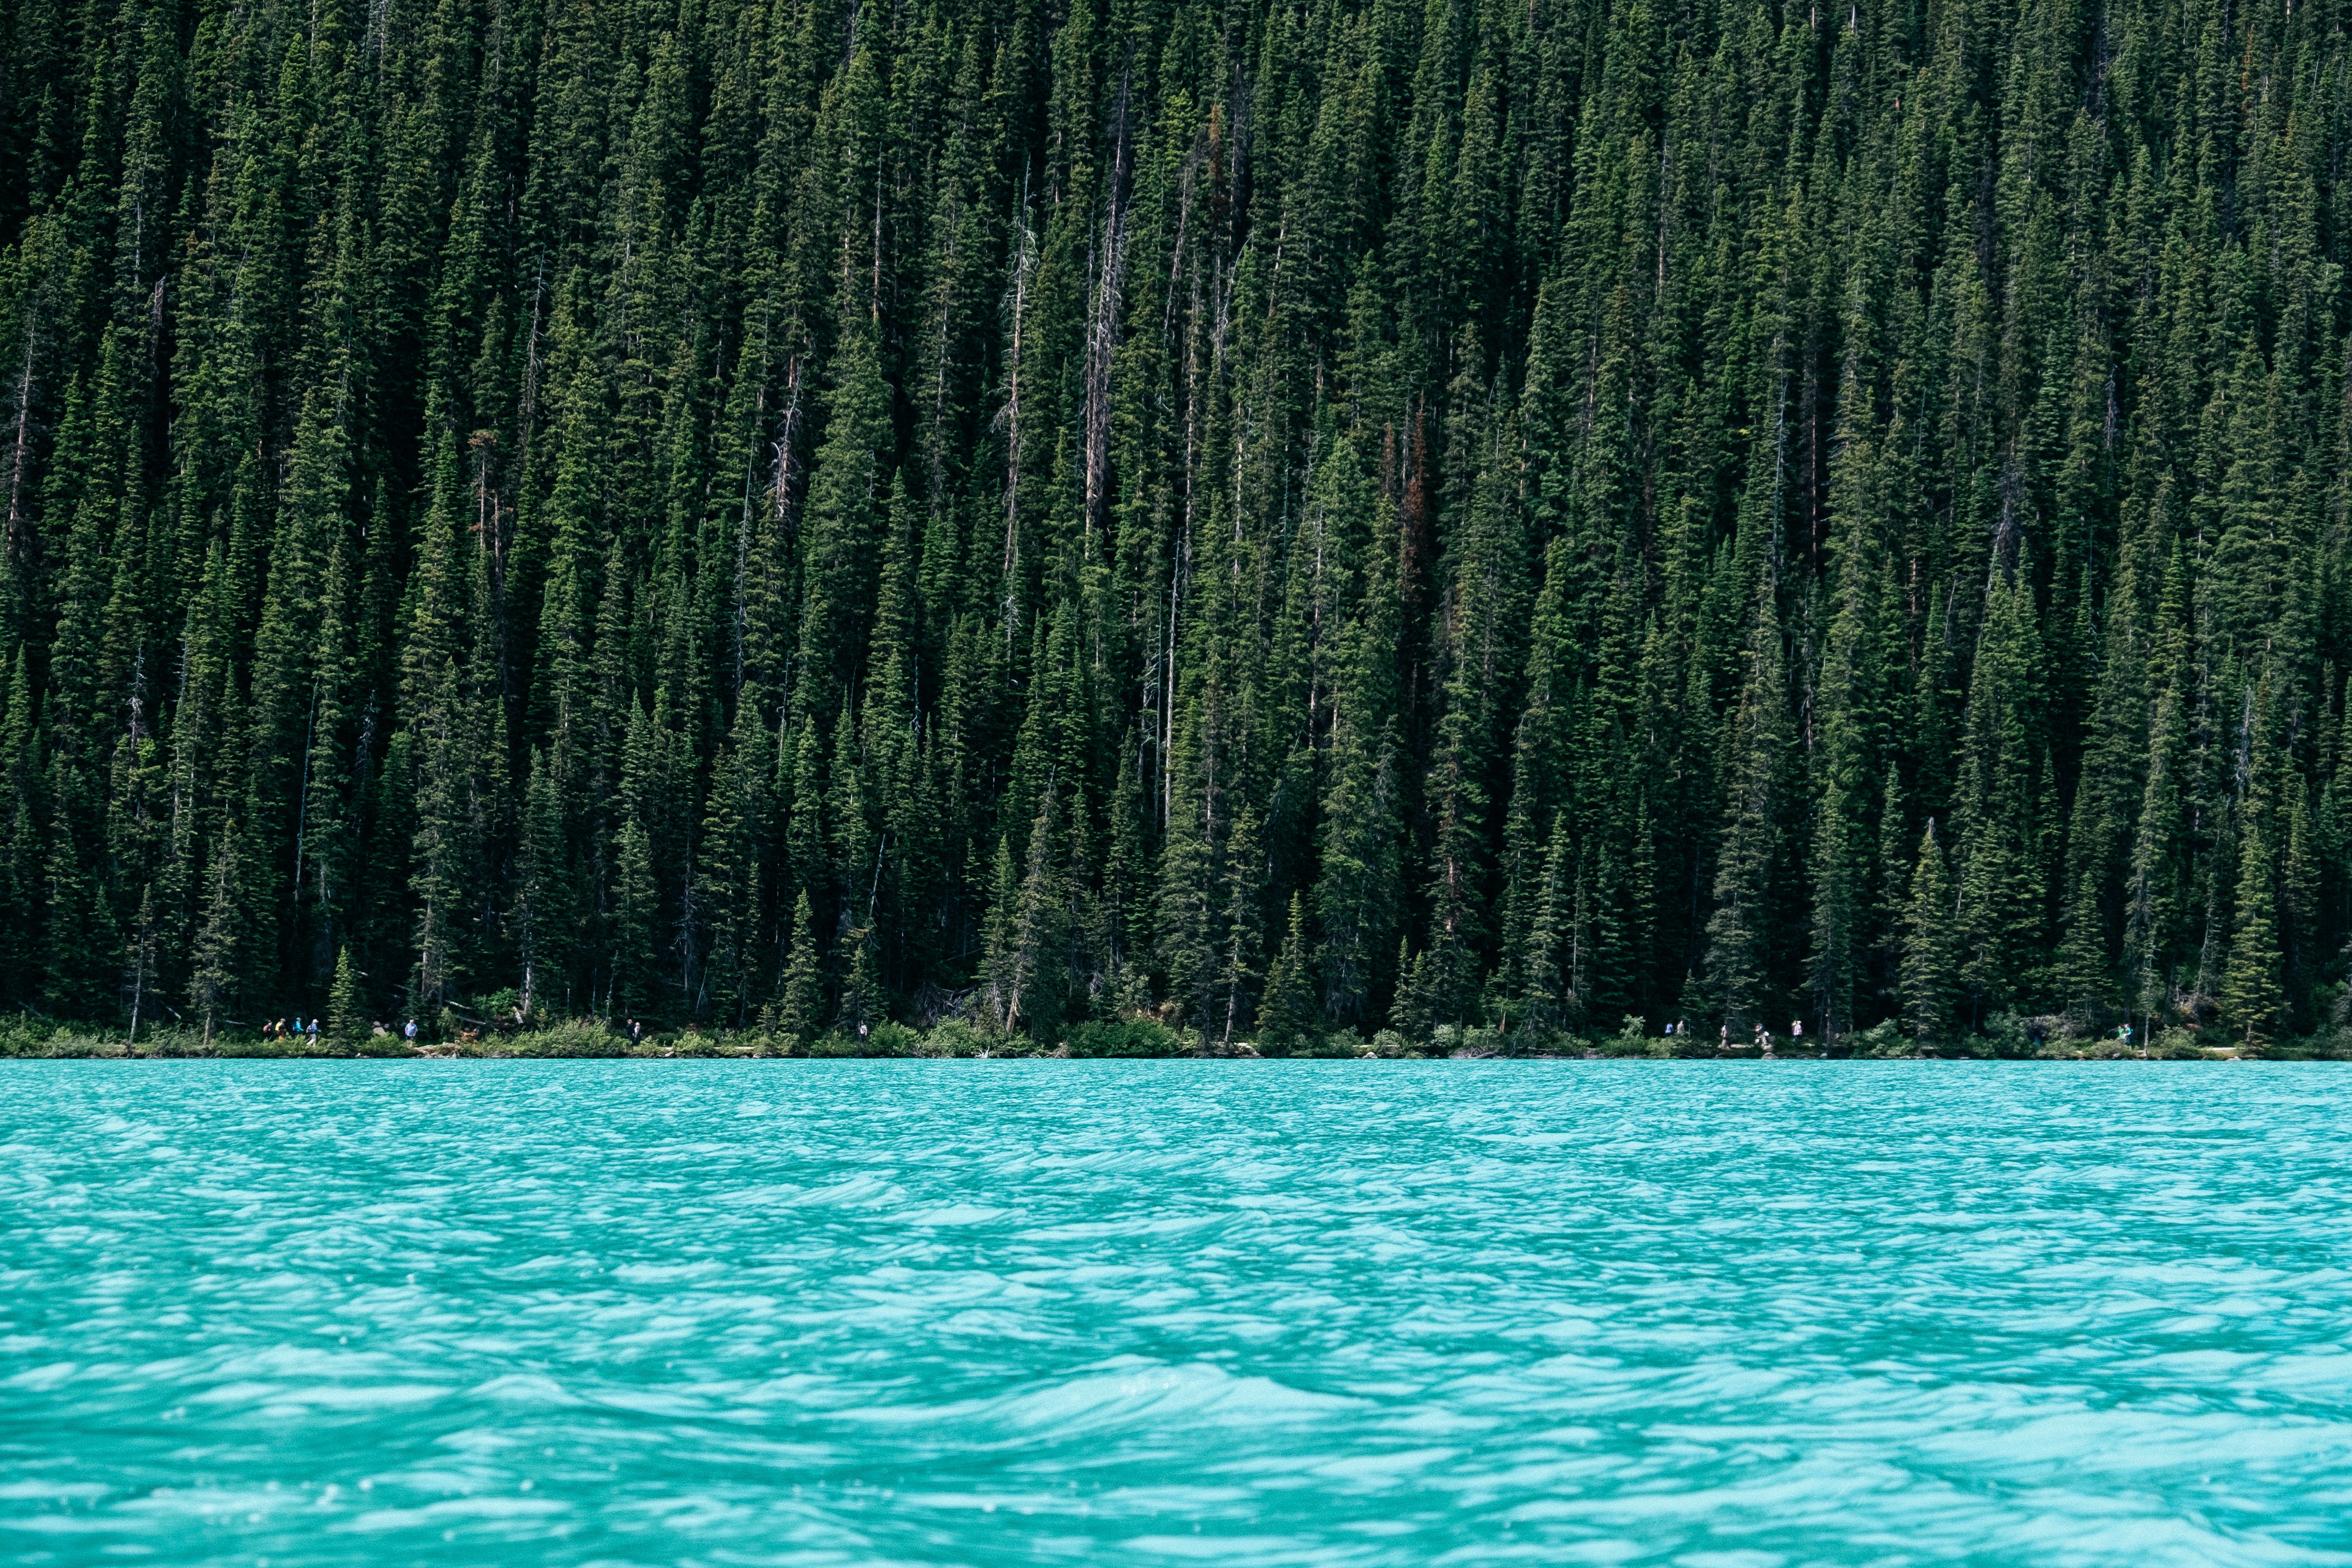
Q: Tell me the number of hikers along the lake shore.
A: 15